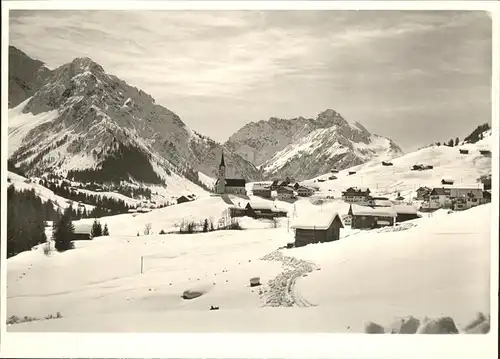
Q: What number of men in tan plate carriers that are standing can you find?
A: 0